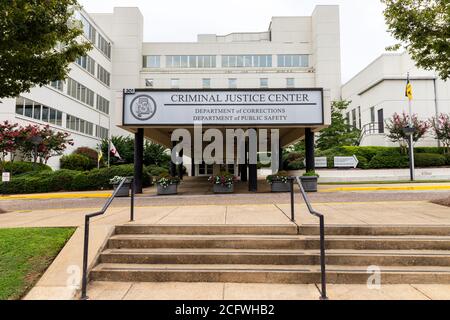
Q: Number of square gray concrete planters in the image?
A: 5